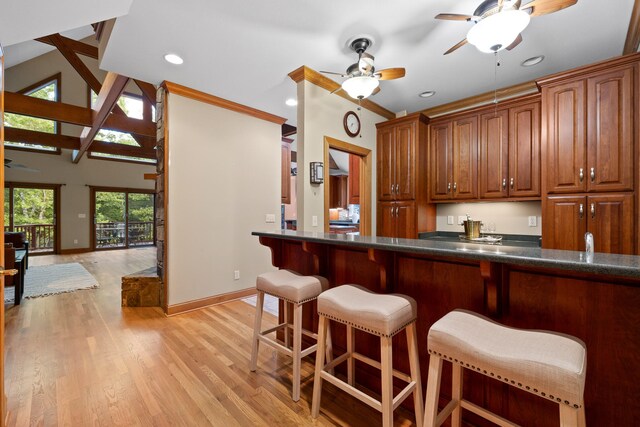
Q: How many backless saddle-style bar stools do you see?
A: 3